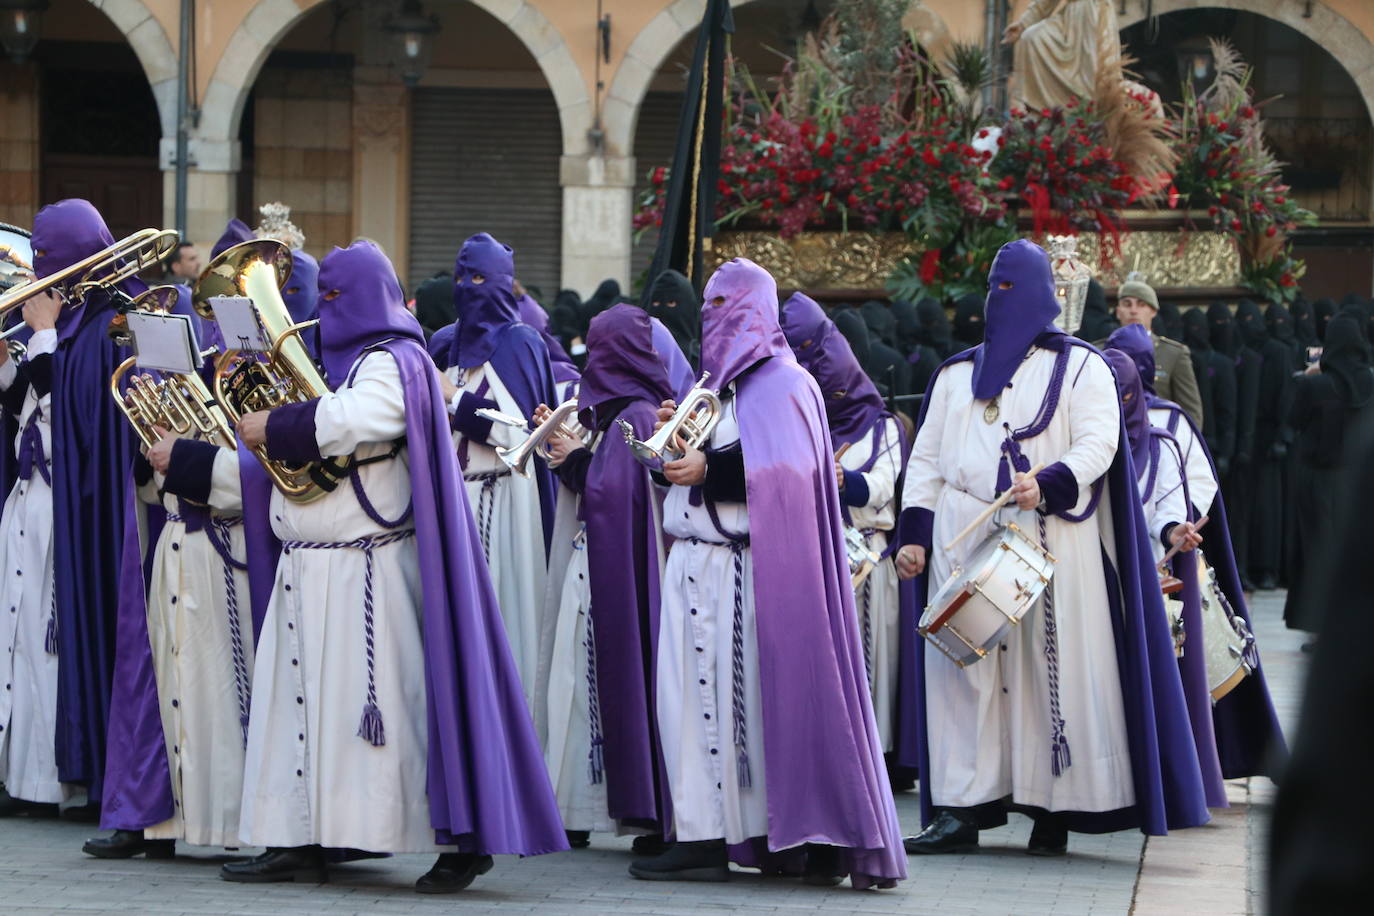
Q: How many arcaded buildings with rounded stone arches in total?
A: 1